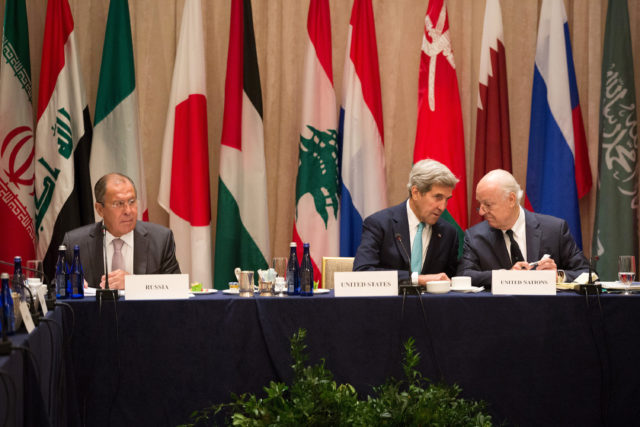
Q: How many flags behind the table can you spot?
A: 11